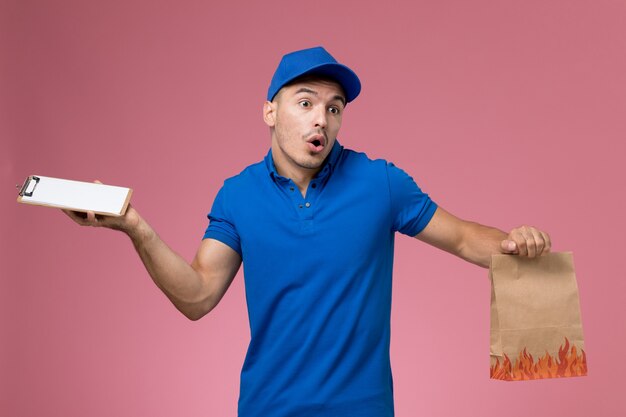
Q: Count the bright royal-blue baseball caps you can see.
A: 1